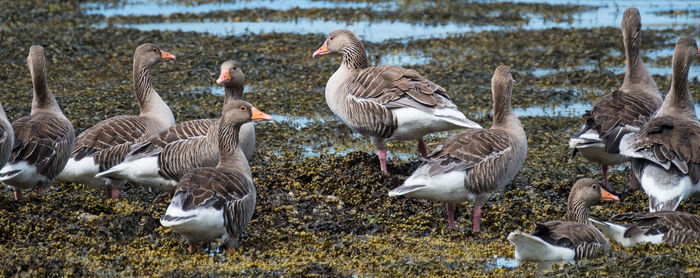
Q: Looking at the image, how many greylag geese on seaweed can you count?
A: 11